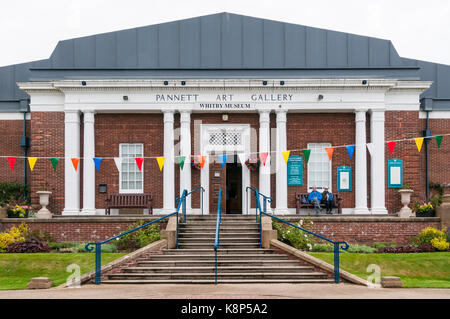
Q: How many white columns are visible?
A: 8